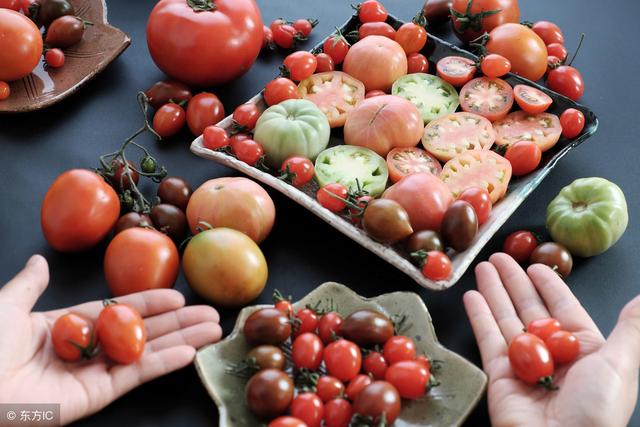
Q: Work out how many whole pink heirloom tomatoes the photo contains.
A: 4